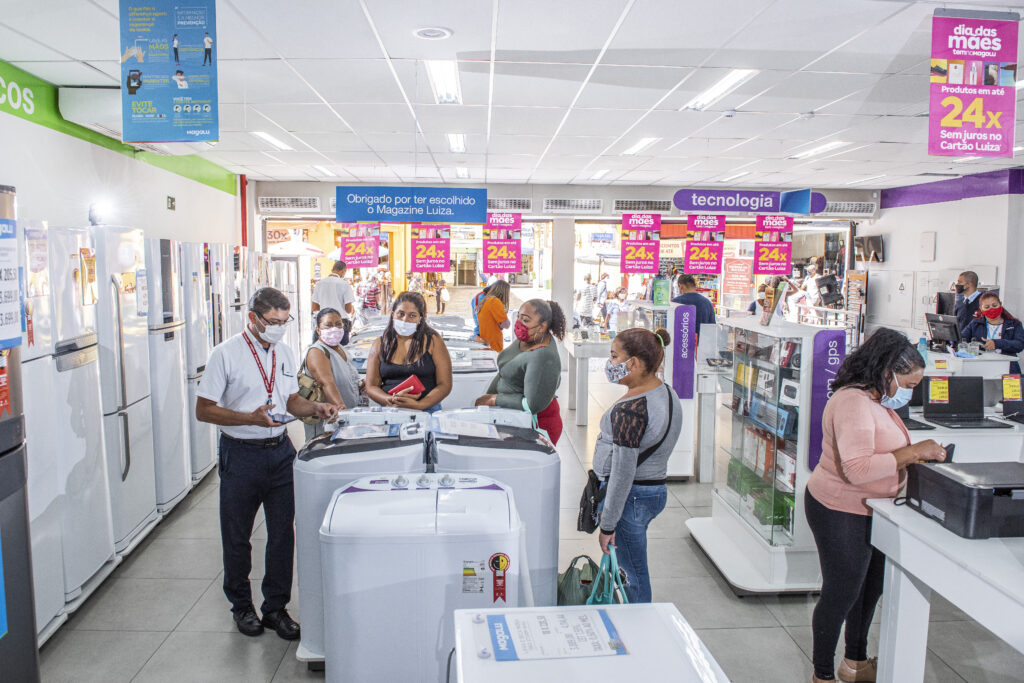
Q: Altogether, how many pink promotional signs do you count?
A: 7